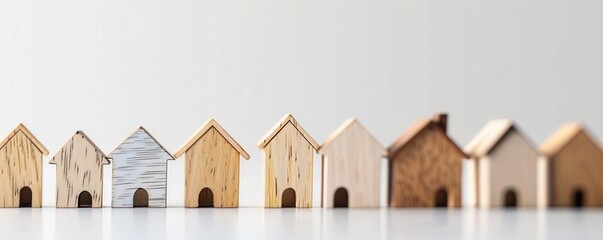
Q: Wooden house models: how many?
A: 9